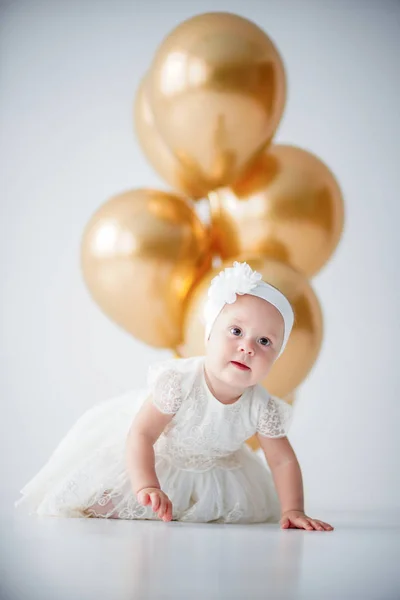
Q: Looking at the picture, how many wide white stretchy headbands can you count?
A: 1